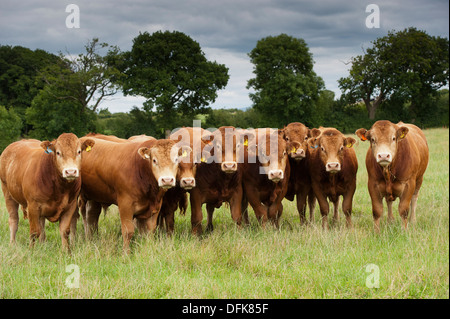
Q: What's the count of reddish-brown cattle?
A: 8